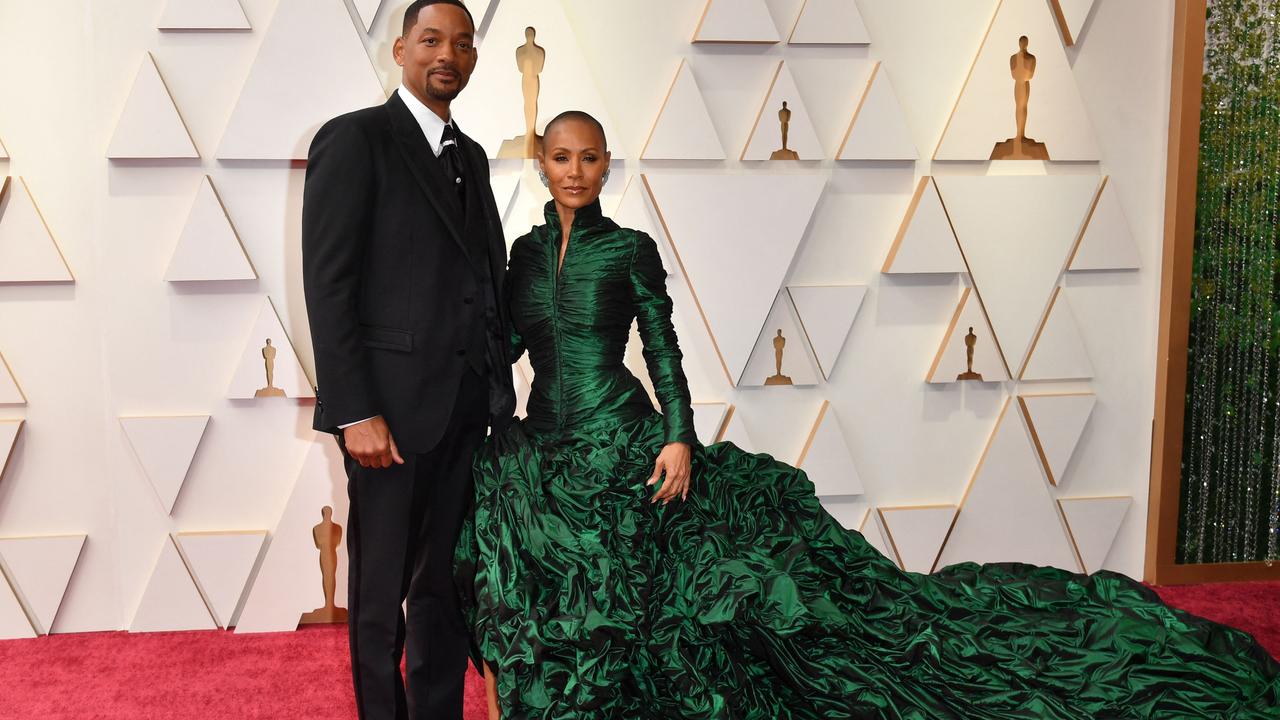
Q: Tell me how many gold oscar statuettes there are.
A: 7